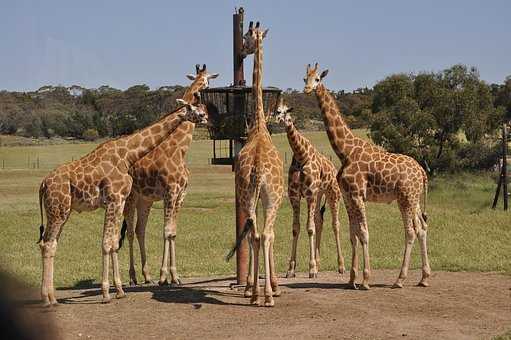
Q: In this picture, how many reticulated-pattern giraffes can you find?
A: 5